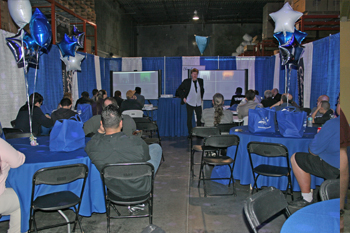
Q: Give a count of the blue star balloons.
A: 3